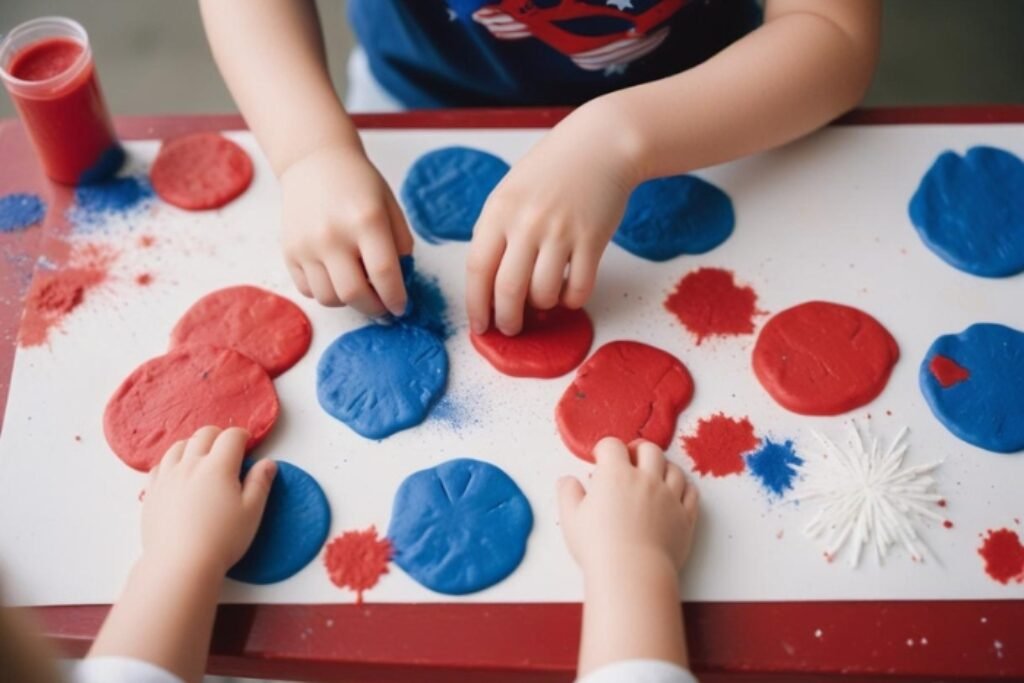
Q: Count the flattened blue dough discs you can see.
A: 7